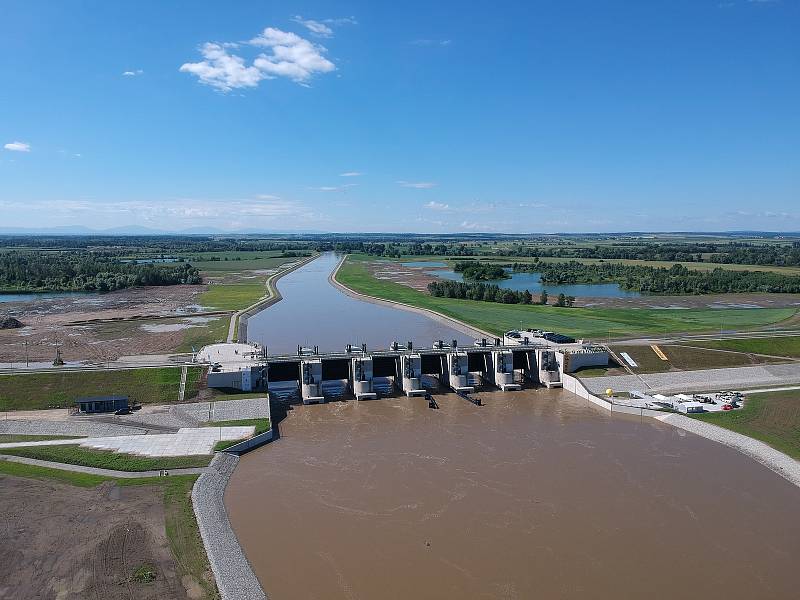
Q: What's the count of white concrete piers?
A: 6